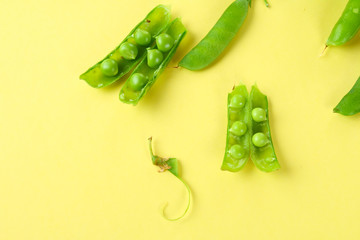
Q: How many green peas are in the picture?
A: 11